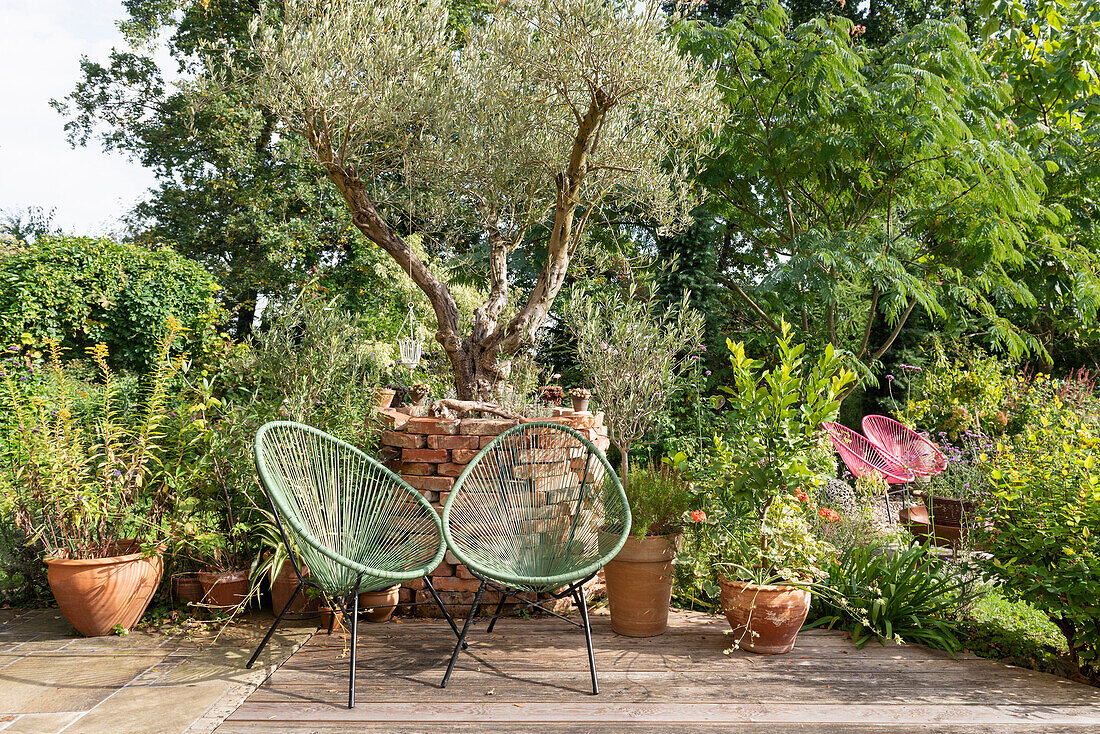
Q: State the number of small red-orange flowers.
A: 3